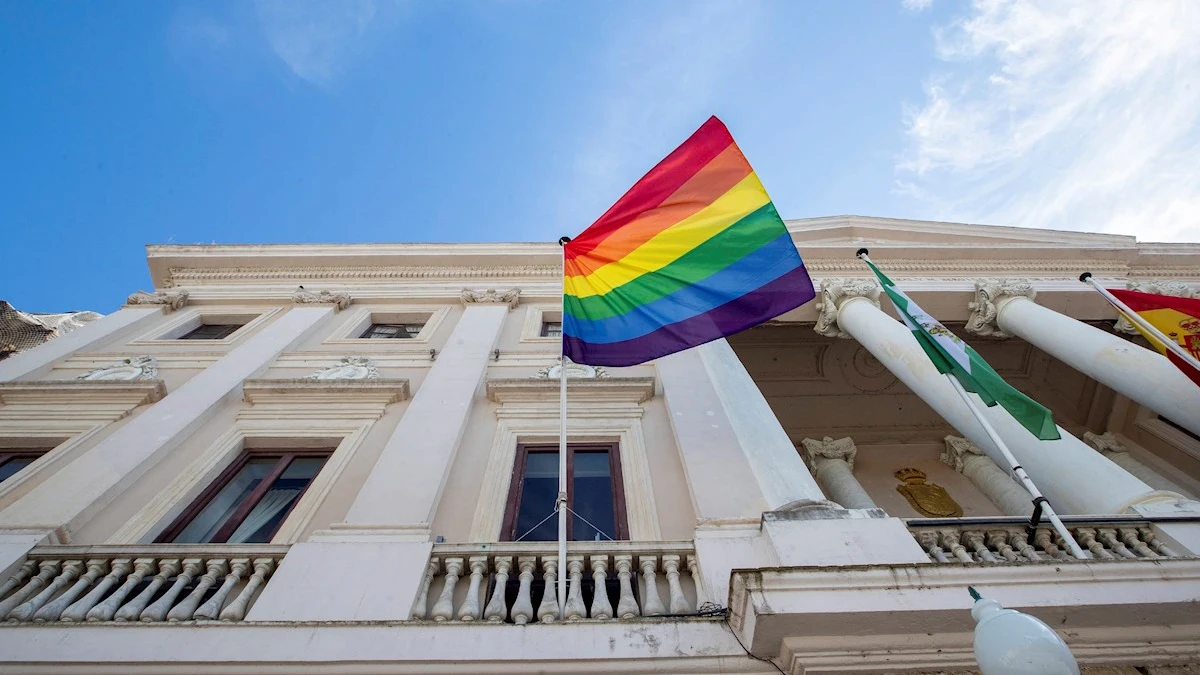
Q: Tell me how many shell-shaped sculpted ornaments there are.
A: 3